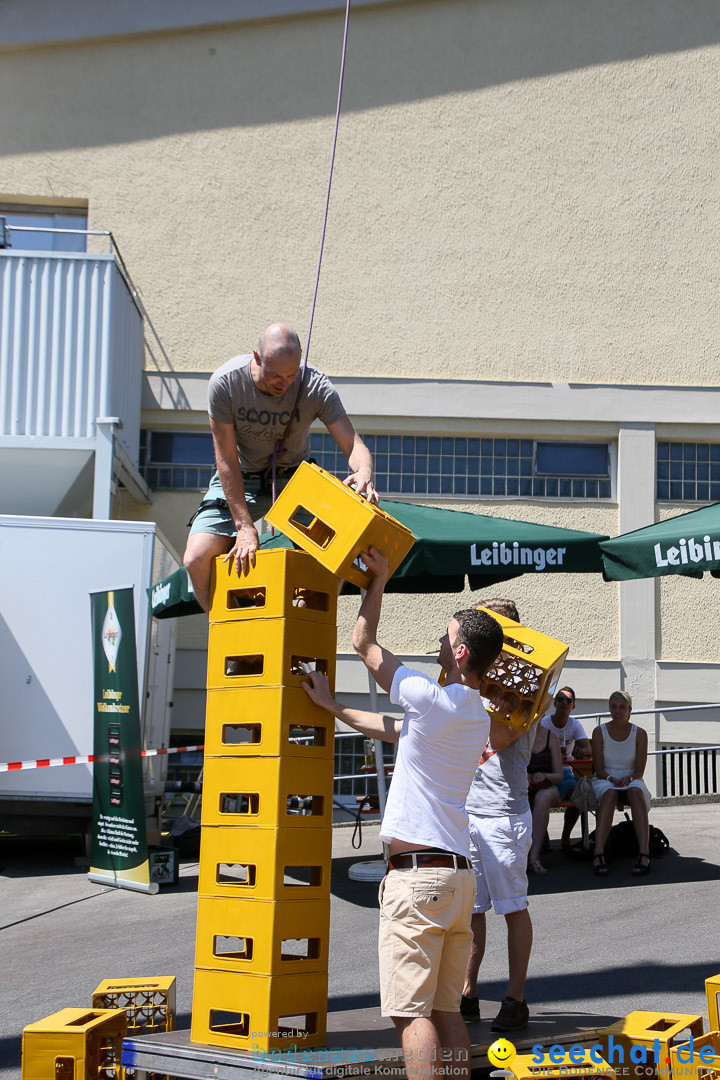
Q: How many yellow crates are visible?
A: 15